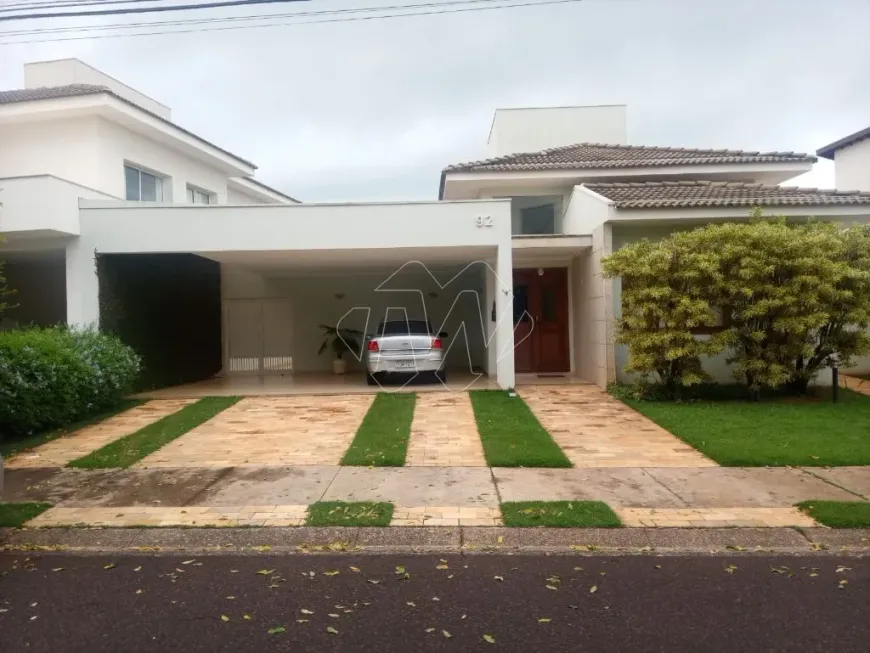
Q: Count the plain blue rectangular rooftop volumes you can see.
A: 0